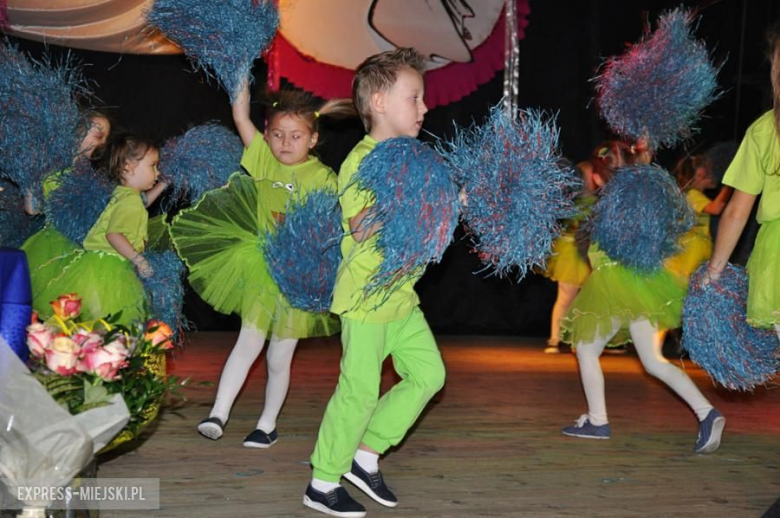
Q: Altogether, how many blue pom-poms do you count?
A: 12